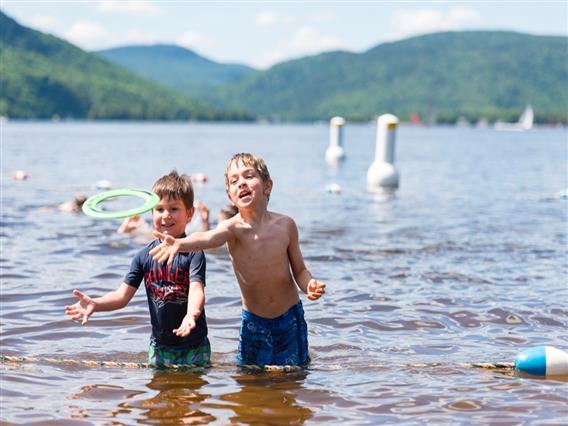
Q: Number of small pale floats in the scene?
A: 5